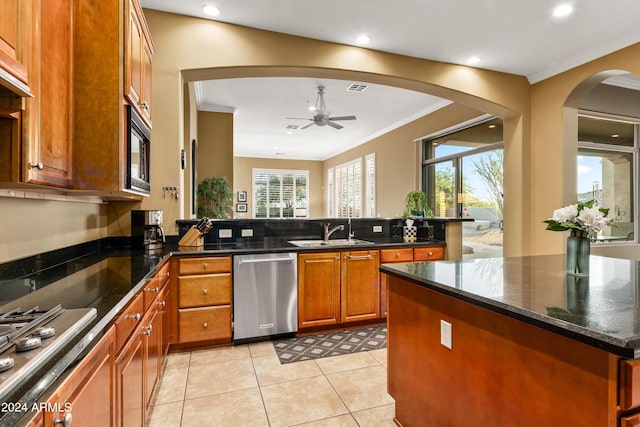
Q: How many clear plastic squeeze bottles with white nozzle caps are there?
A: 0